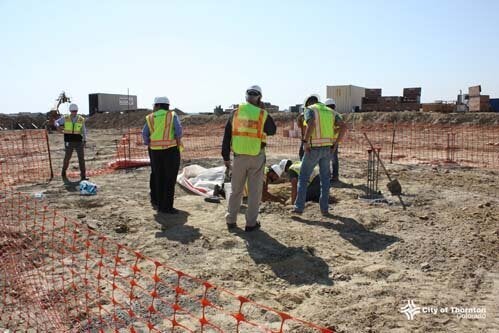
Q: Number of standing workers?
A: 5